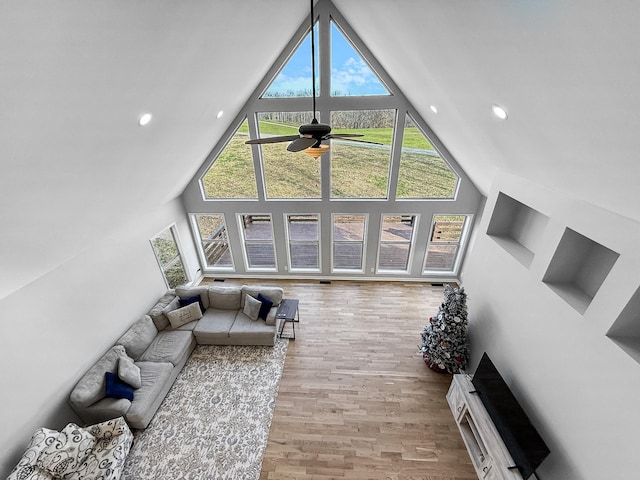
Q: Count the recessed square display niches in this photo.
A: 3